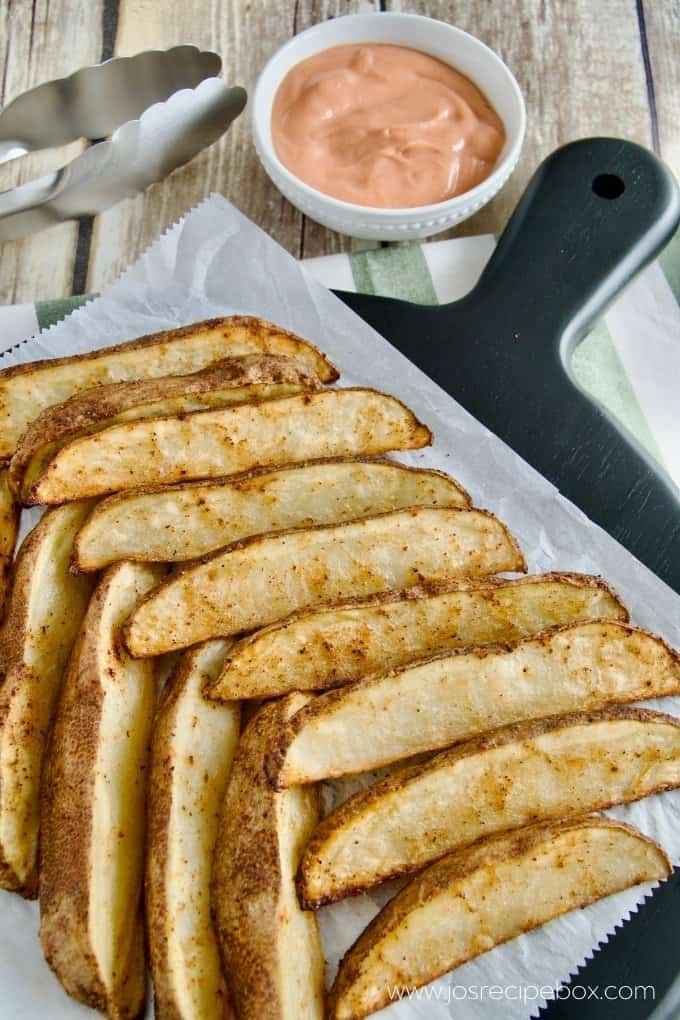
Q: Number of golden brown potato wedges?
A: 14